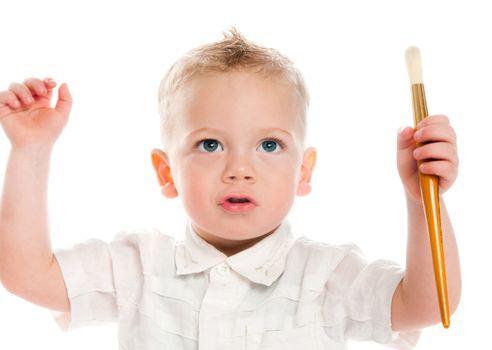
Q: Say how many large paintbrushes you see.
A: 1